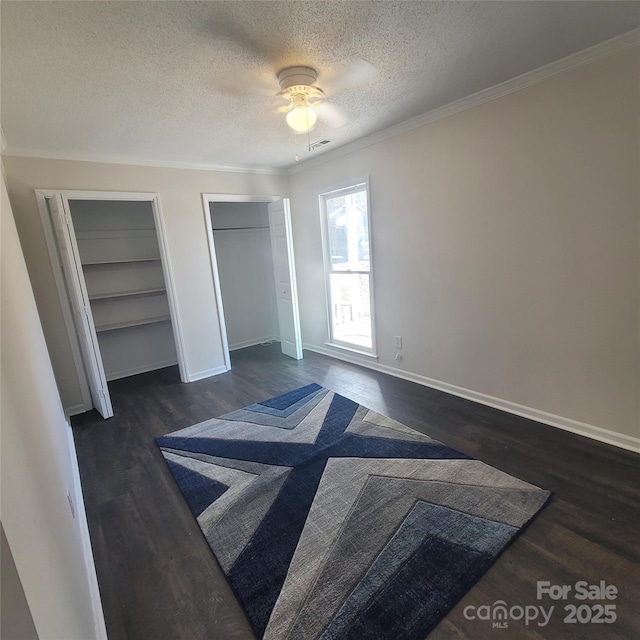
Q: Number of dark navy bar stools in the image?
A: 0